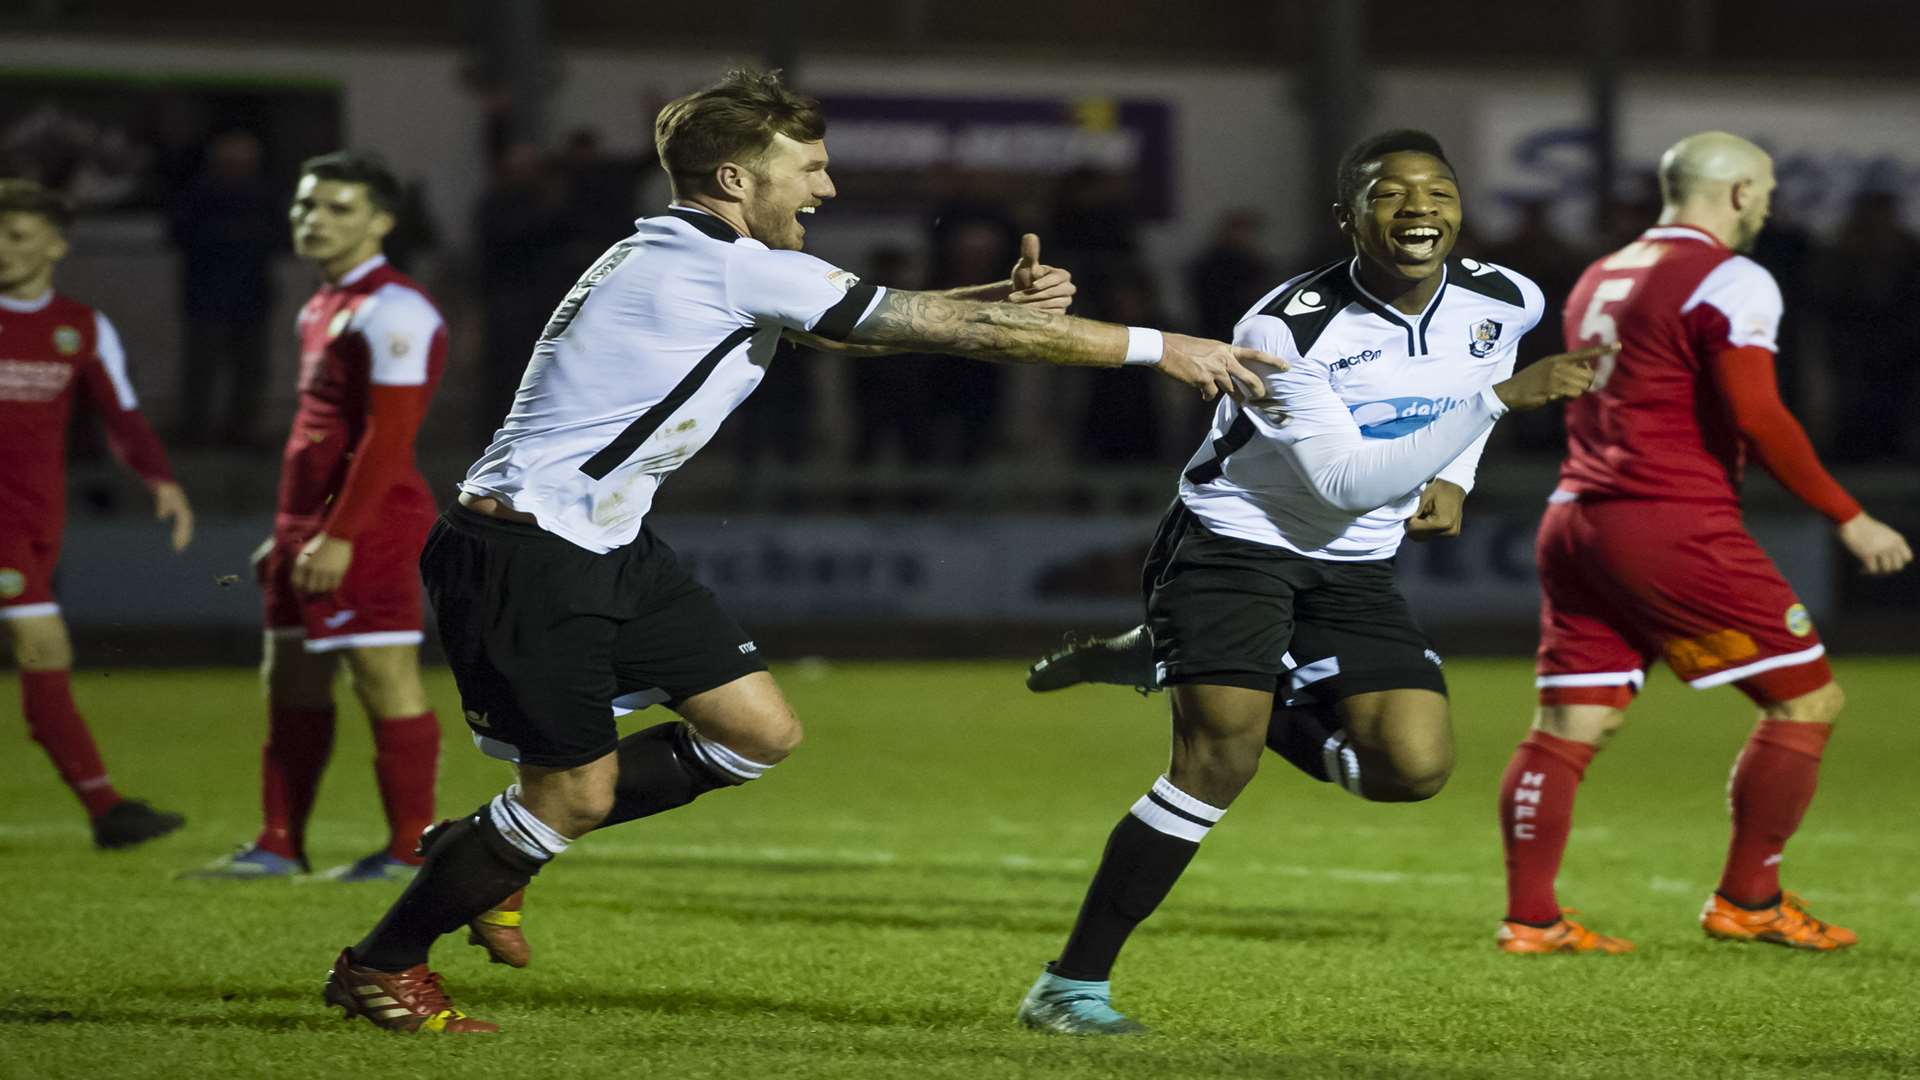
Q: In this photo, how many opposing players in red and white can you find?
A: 3